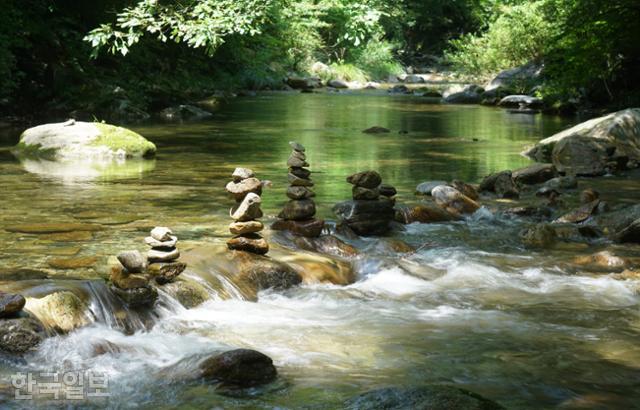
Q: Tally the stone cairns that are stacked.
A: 5